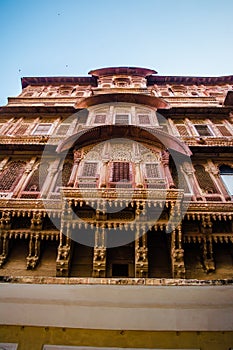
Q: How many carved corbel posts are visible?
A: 7